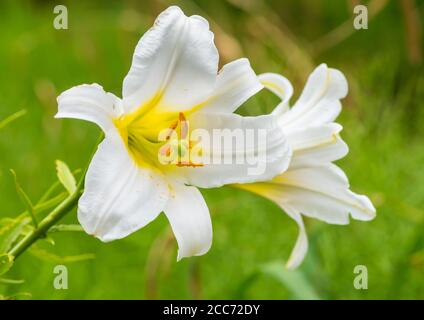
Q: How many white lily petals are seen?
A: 11